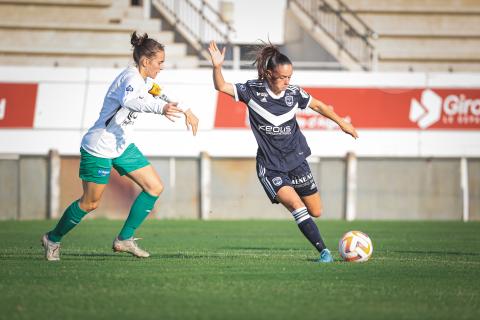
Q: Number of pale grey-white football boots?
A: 2